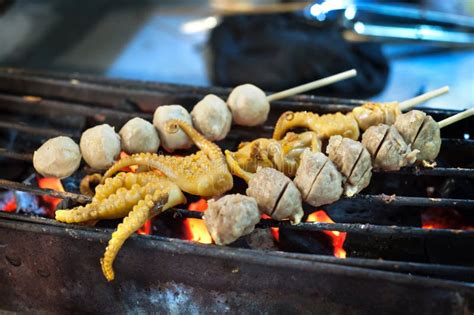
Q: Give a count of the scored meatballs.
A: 5